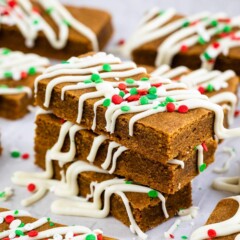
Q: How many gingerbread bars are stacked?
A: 3